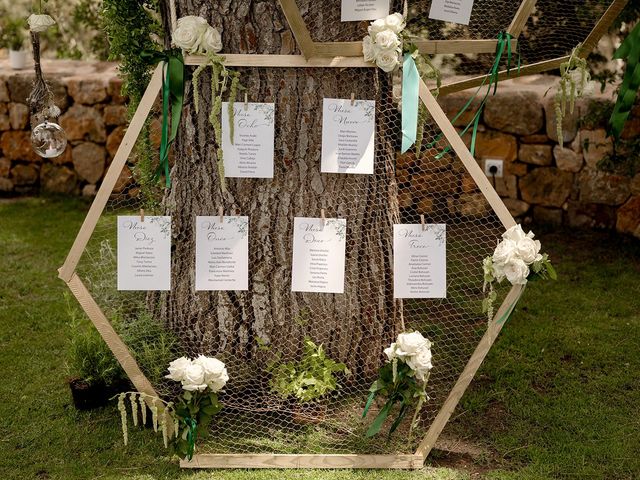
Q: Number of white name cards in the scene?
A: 8